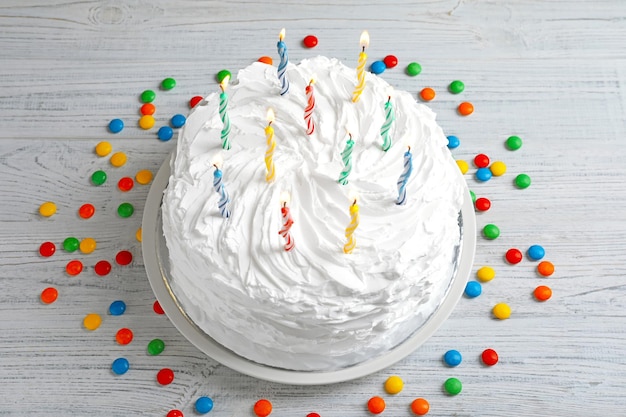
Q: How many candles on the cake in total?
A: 11